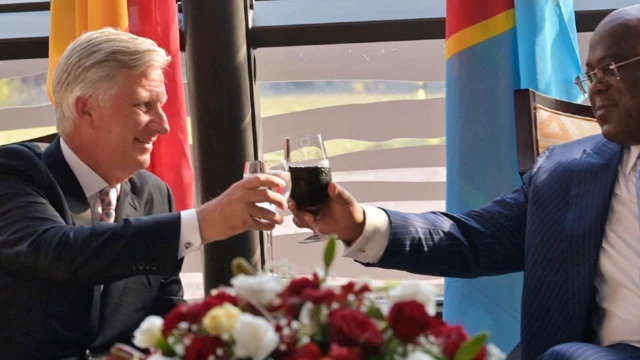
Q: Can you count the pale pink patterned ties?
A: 1